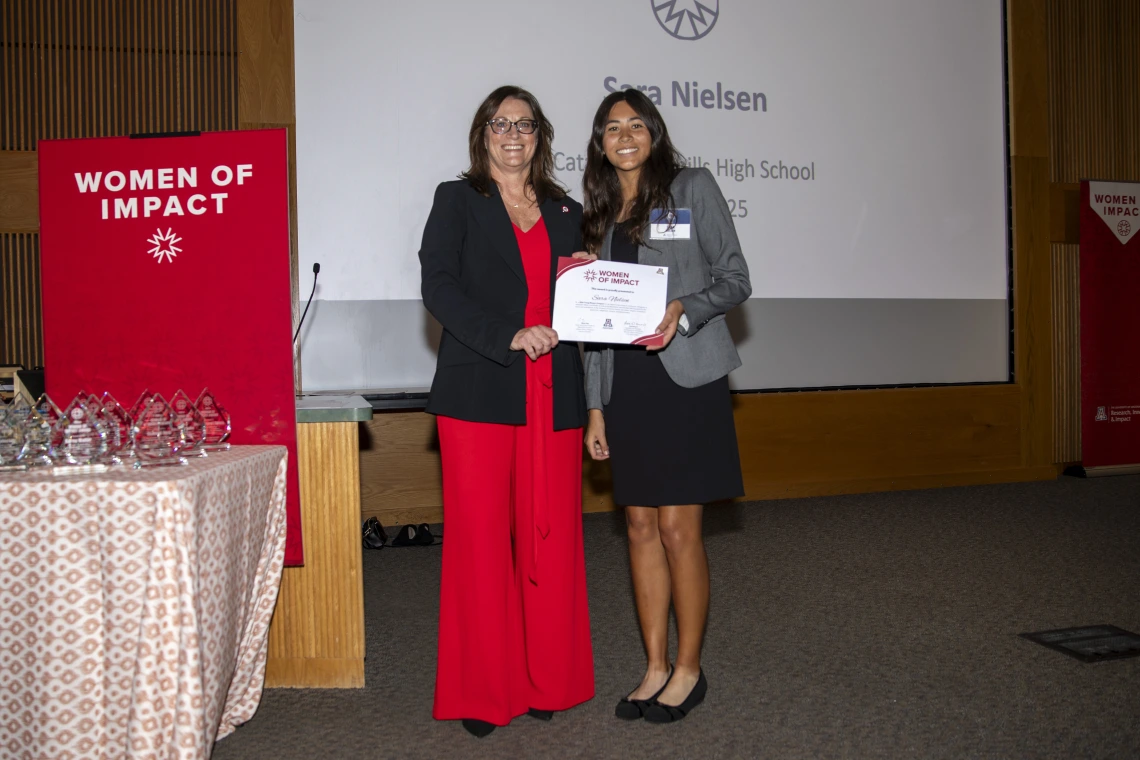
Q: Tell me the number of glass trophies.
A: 11